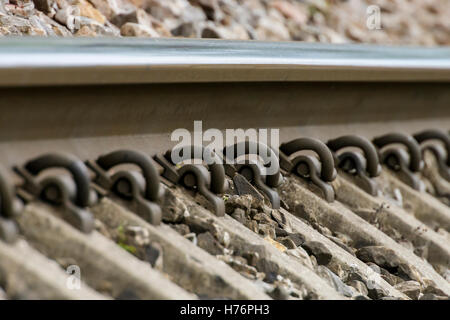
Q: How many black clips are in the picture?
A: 9